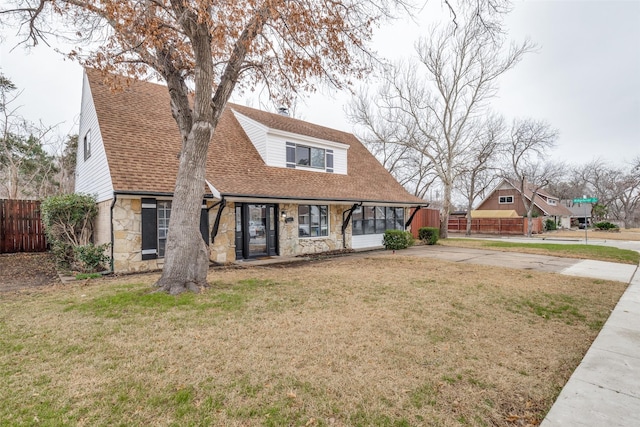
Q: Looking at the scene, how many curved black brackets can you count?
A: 3